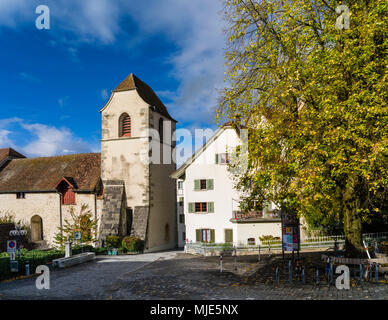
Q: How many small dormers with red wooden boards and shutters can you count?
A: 1